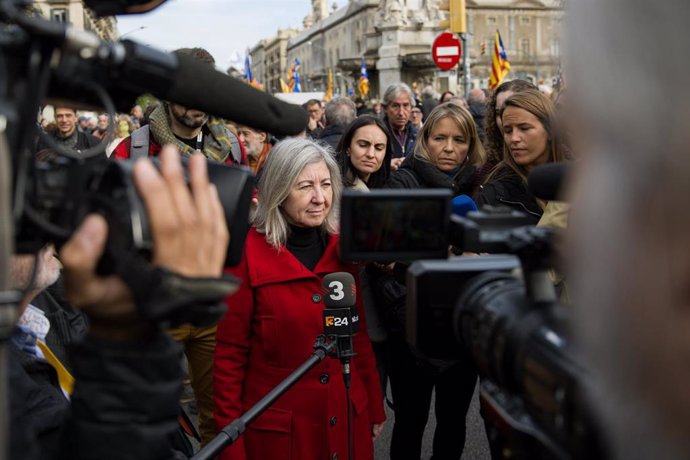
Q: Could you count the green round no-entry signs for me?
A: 0